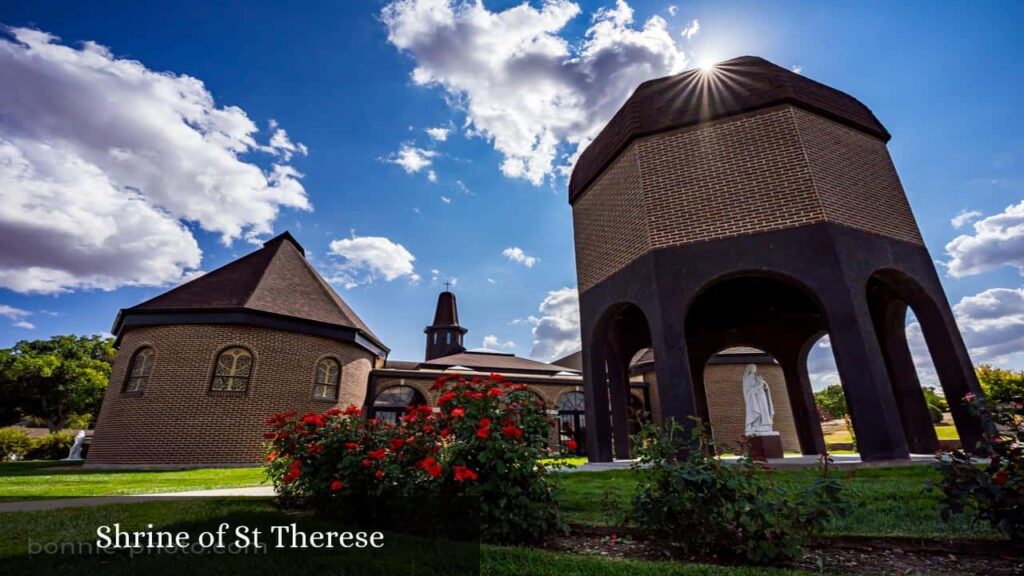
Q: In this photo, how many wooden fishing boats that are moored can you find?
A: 0